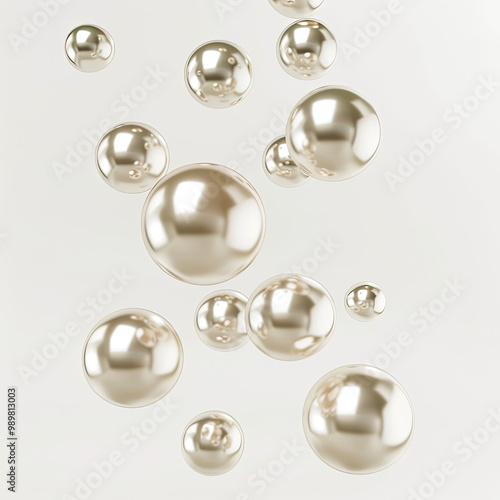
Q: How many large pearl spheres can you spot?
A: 5